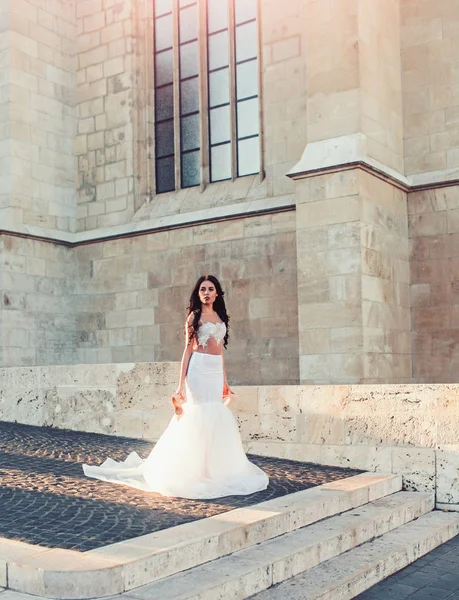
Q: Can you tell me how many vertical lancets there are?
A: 4